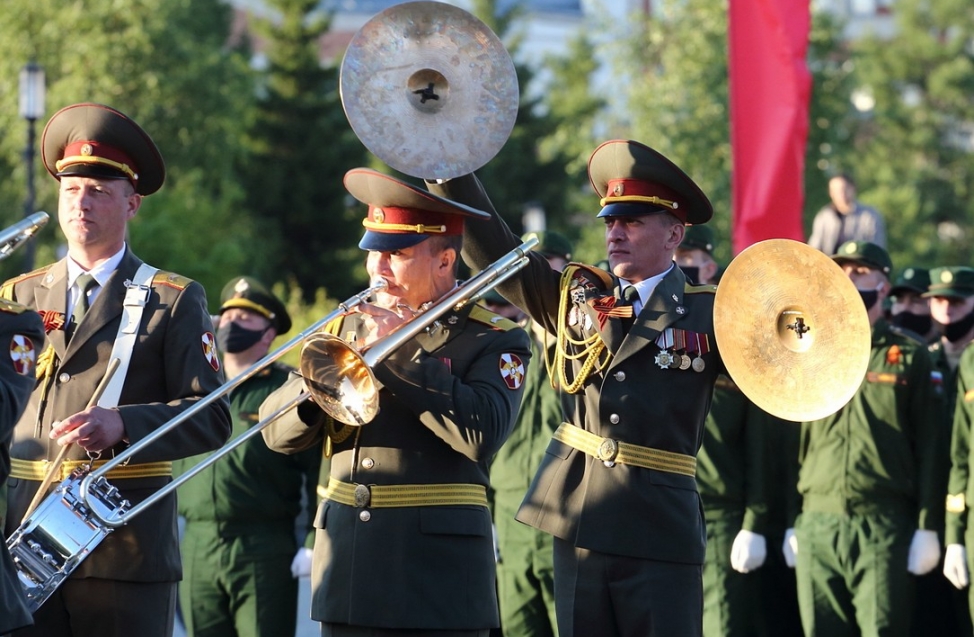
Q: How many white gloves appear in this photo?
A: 5